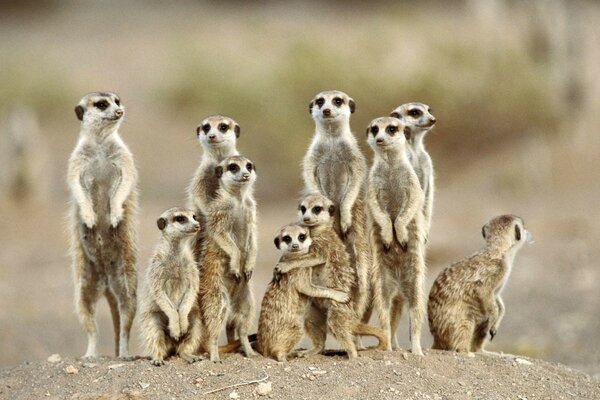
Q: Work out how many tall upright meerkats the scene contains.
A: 6